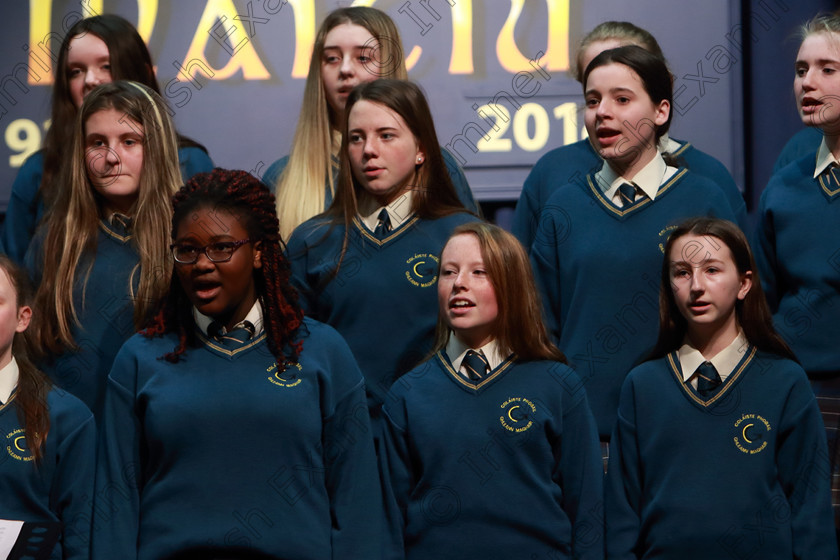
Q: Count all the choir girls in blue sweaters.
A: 11